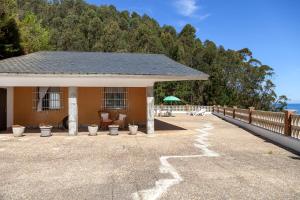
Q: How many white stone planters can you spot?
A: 5